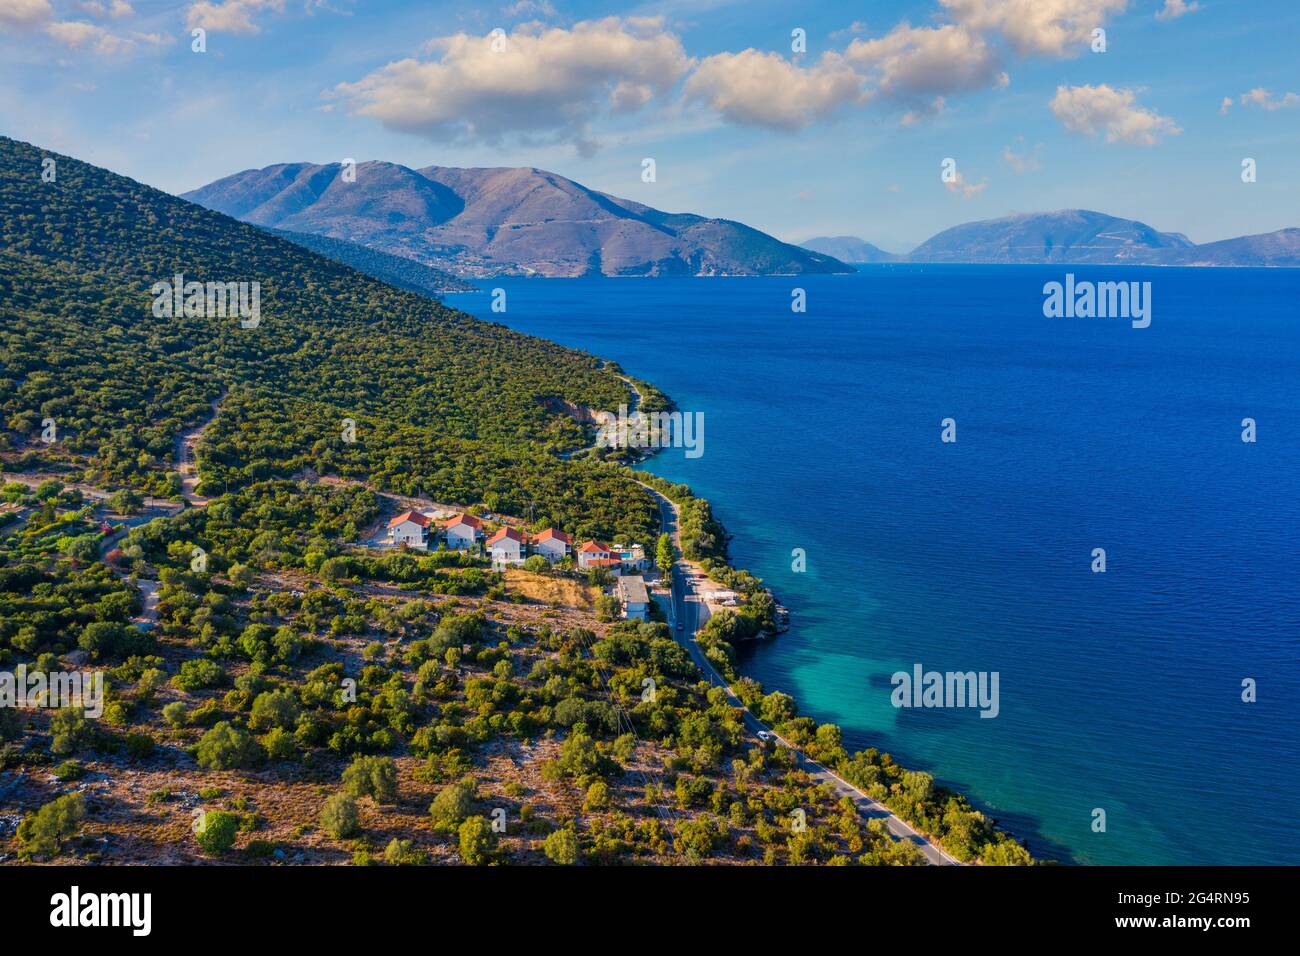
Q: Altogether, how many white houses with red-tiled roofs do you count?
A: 5